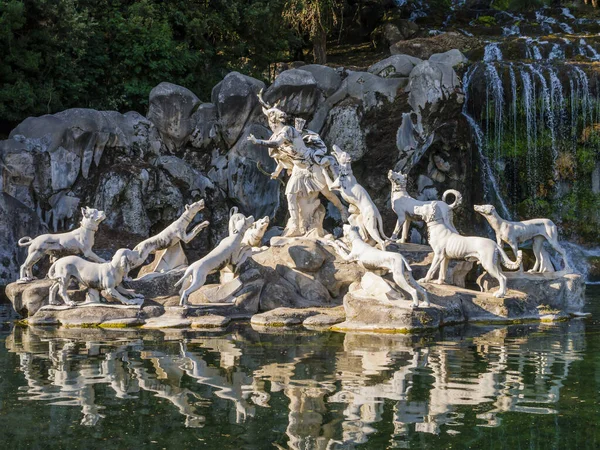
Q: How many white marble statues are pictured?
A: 11